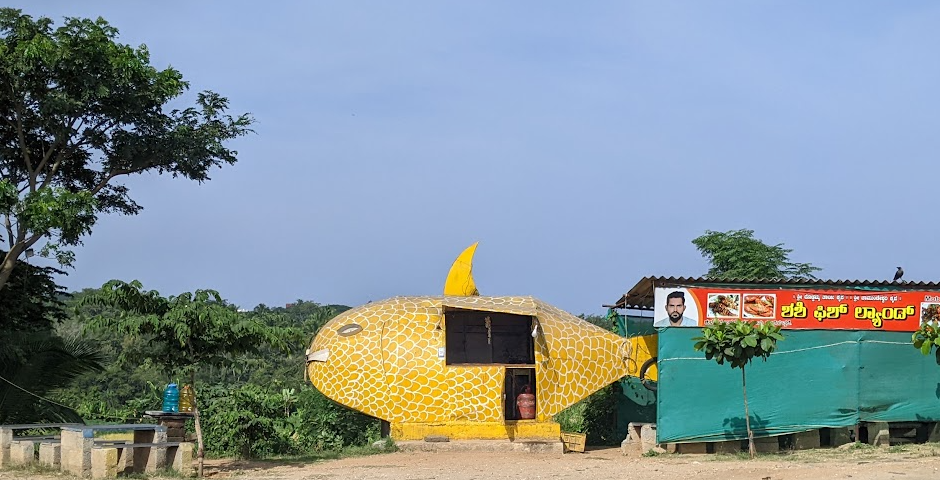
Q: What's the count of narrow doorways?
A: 1